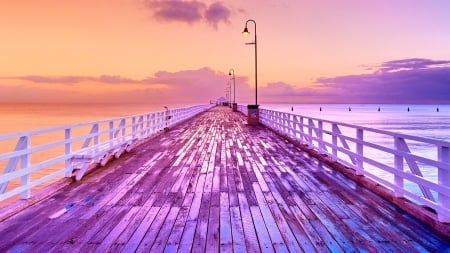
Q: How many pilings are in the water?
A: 6